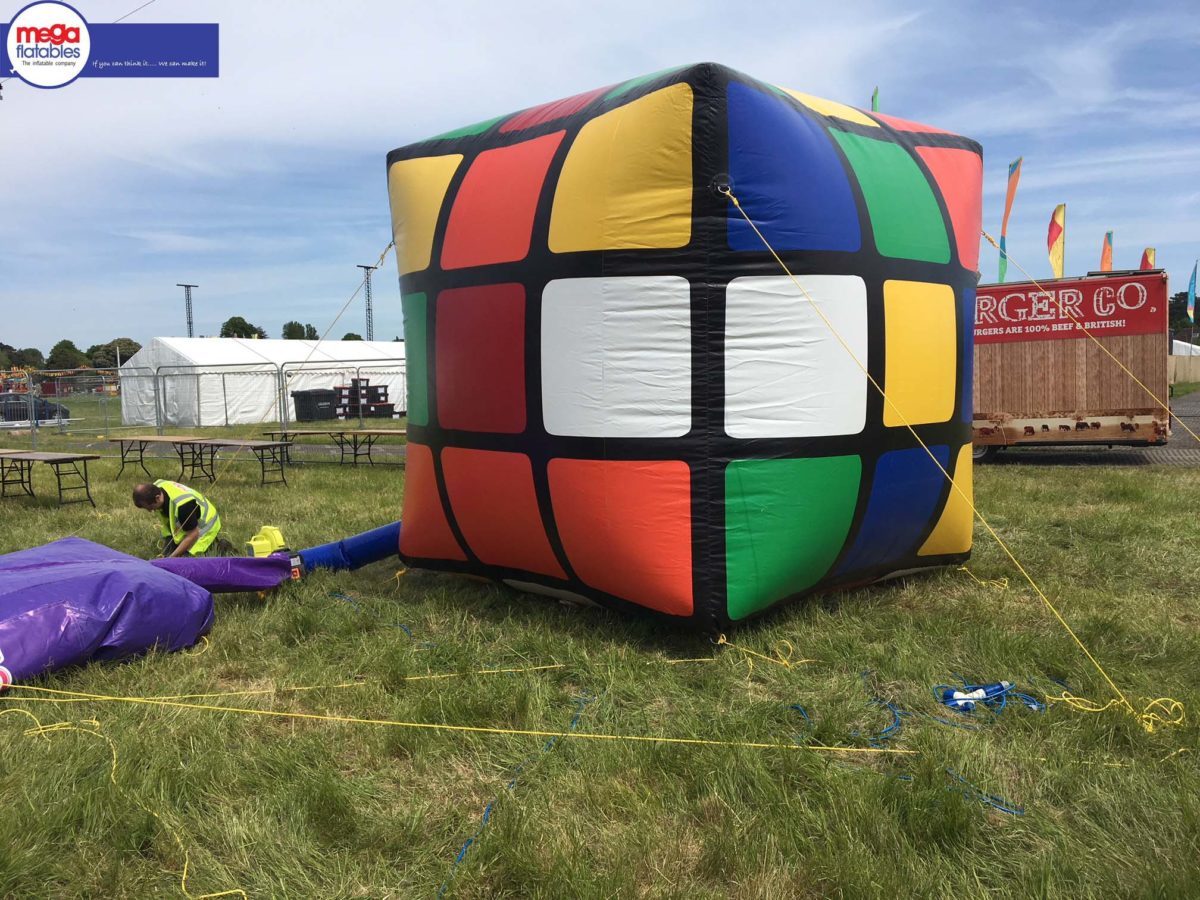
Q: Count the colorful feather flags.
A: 6